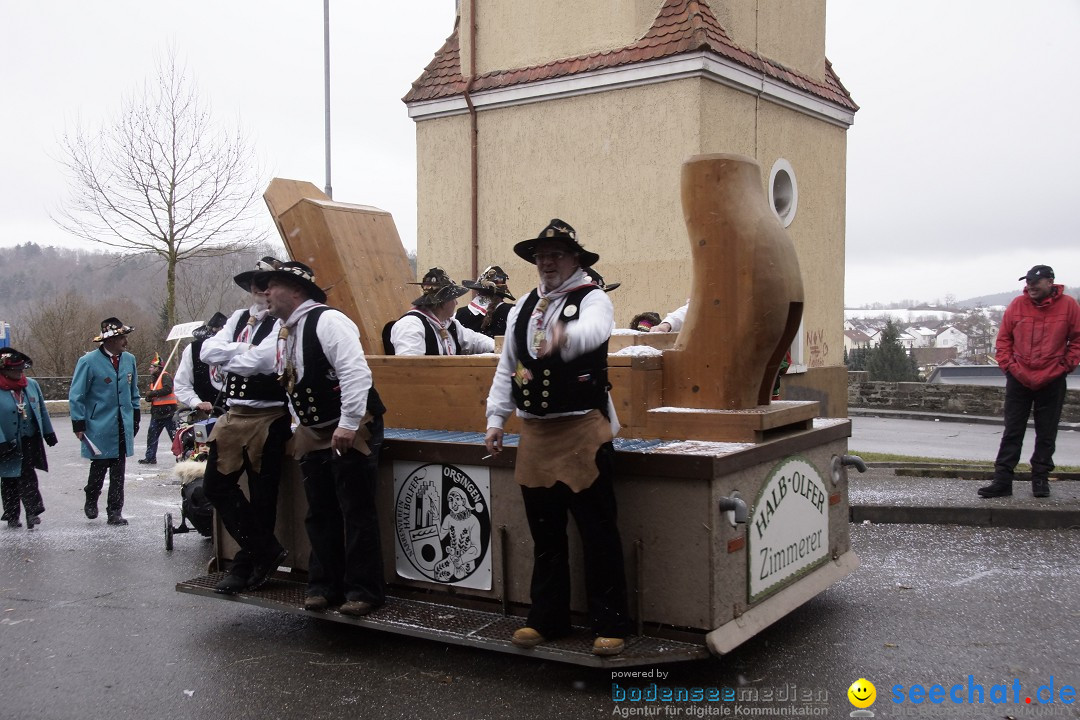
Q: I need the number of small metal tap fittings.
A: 2